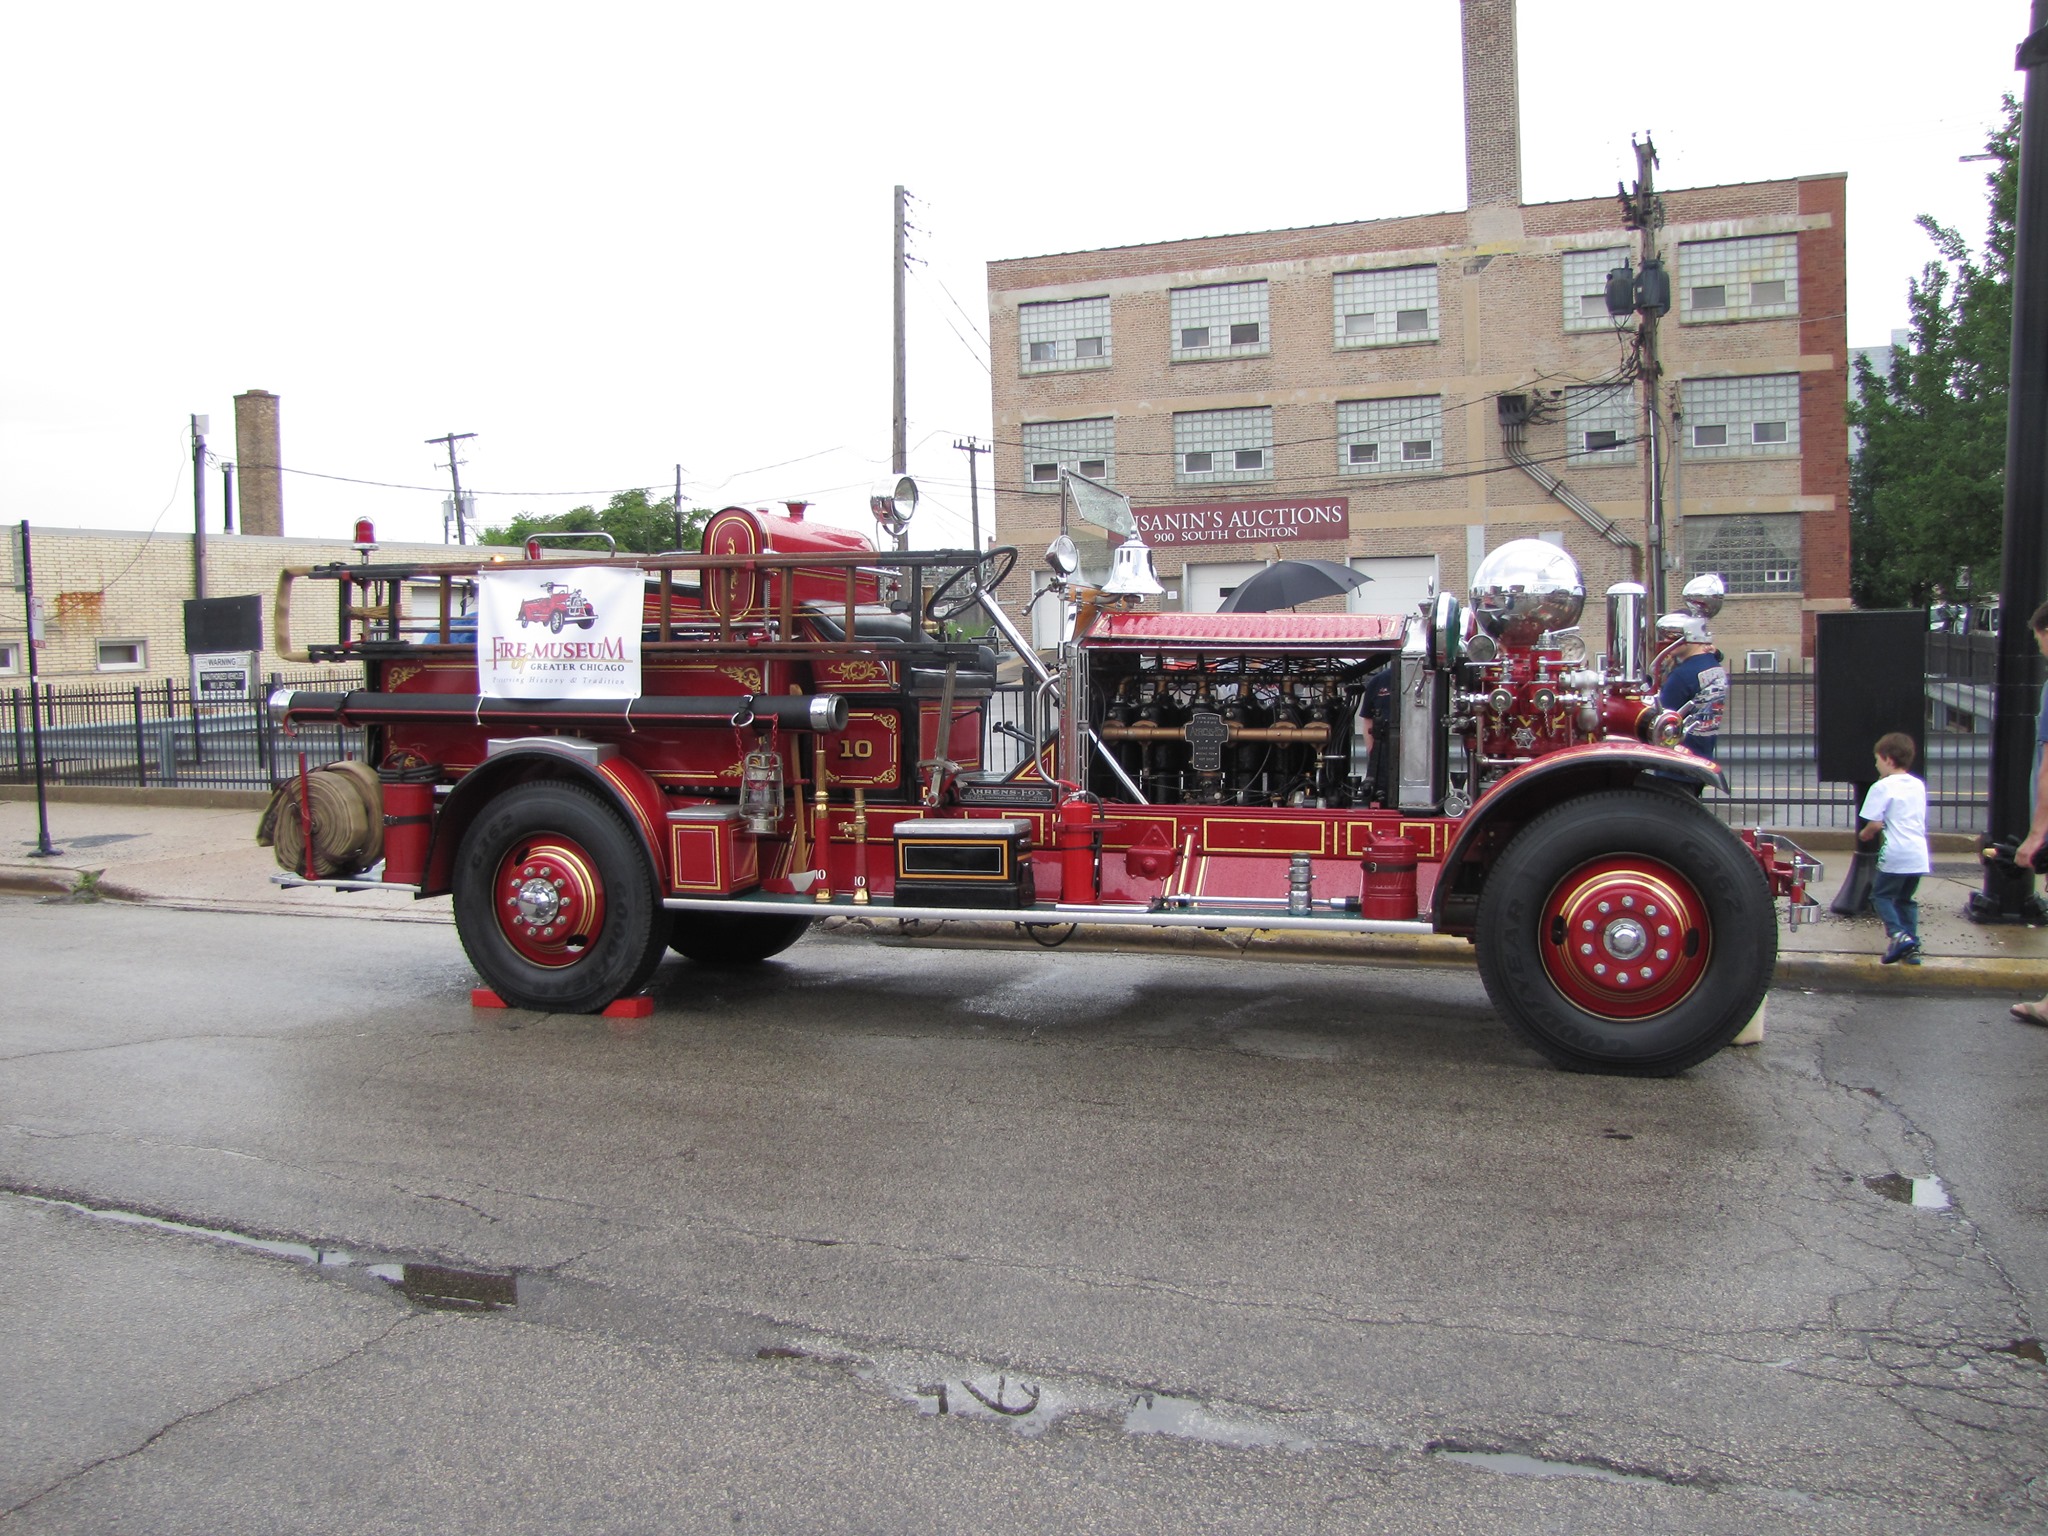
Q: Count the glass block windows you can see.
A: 11